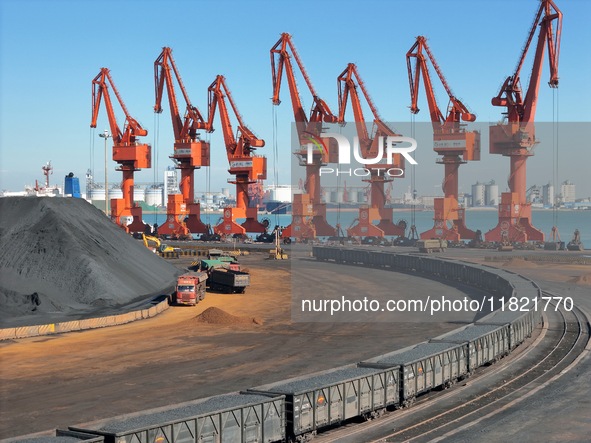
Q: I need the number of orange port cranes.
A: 7